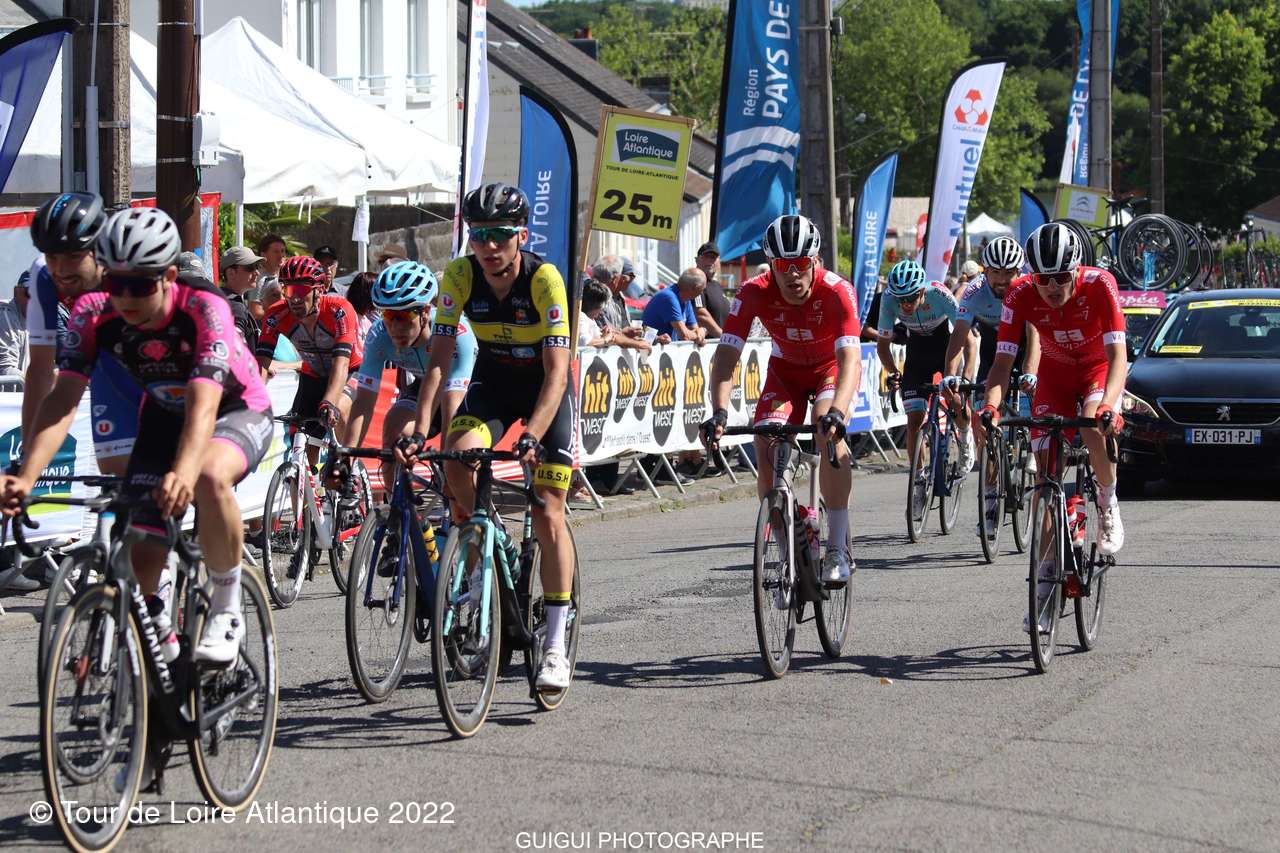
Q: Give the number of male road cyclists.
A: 9